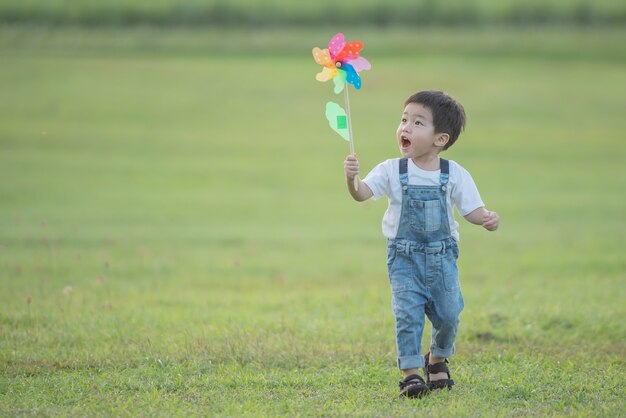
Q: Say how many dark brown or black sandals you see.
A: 2